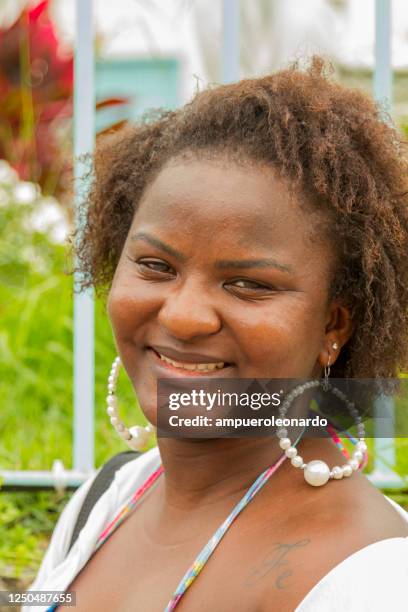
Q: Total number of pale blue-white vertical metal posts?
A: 3